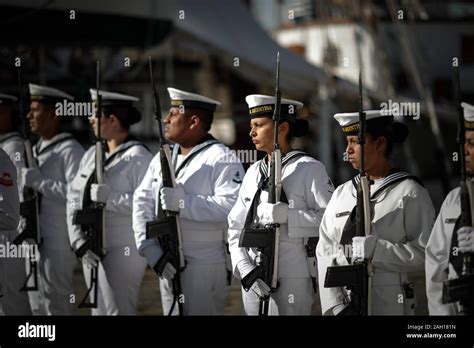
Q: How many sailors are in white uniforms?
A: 7